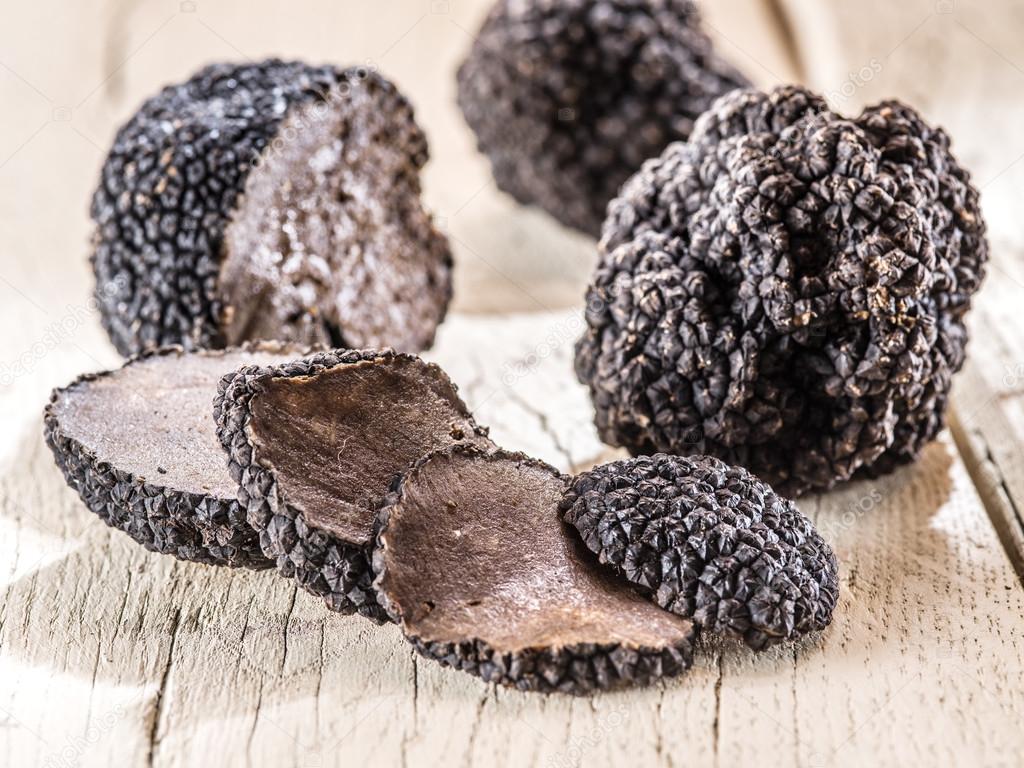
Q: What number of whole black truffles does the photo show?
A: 2